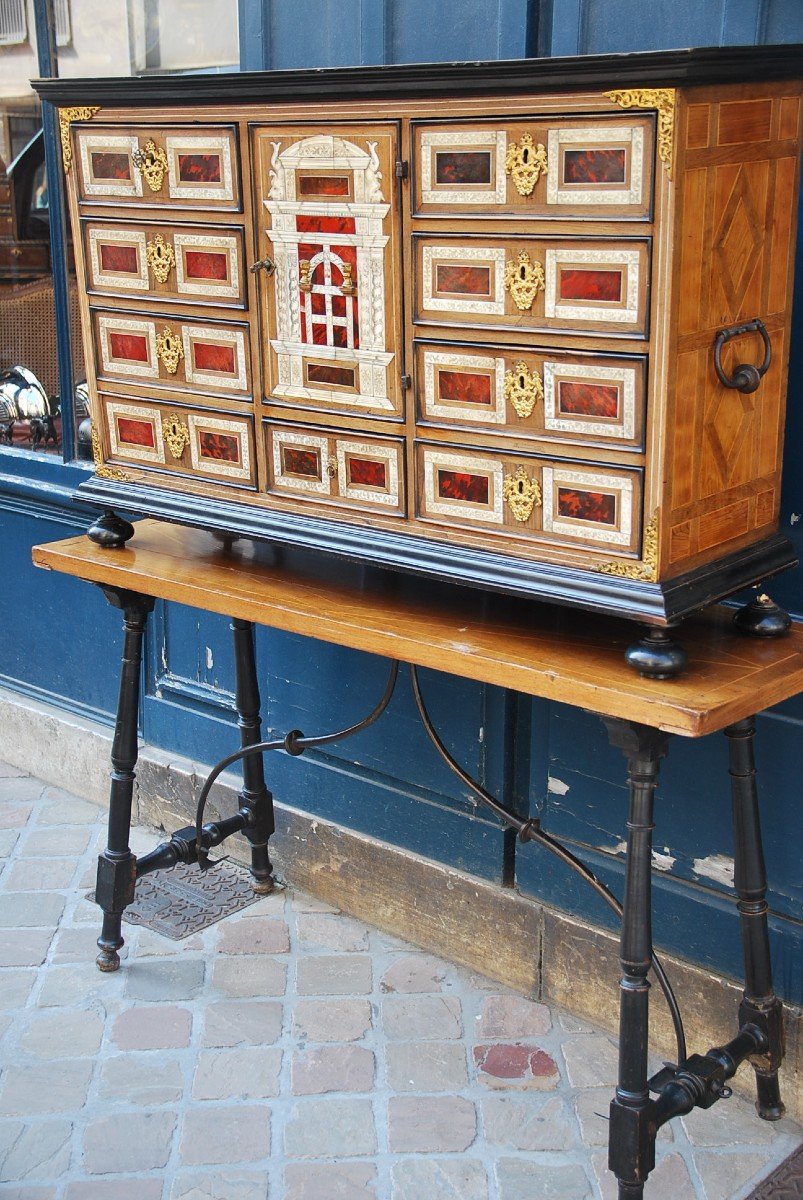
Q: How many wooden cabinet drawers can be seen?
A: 9